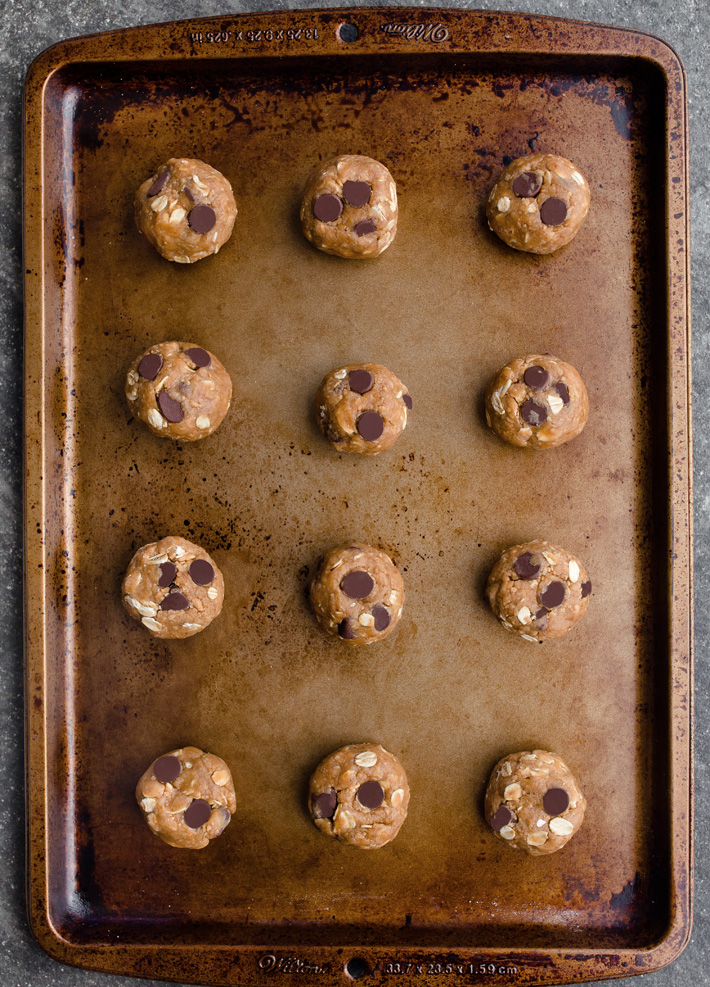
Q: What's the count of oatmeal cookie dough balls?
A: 12